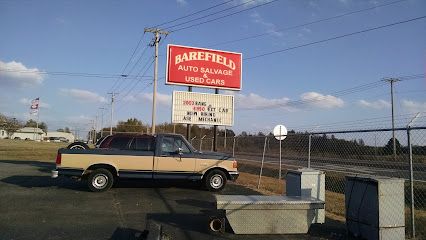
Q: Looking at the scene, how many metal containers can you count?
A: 3